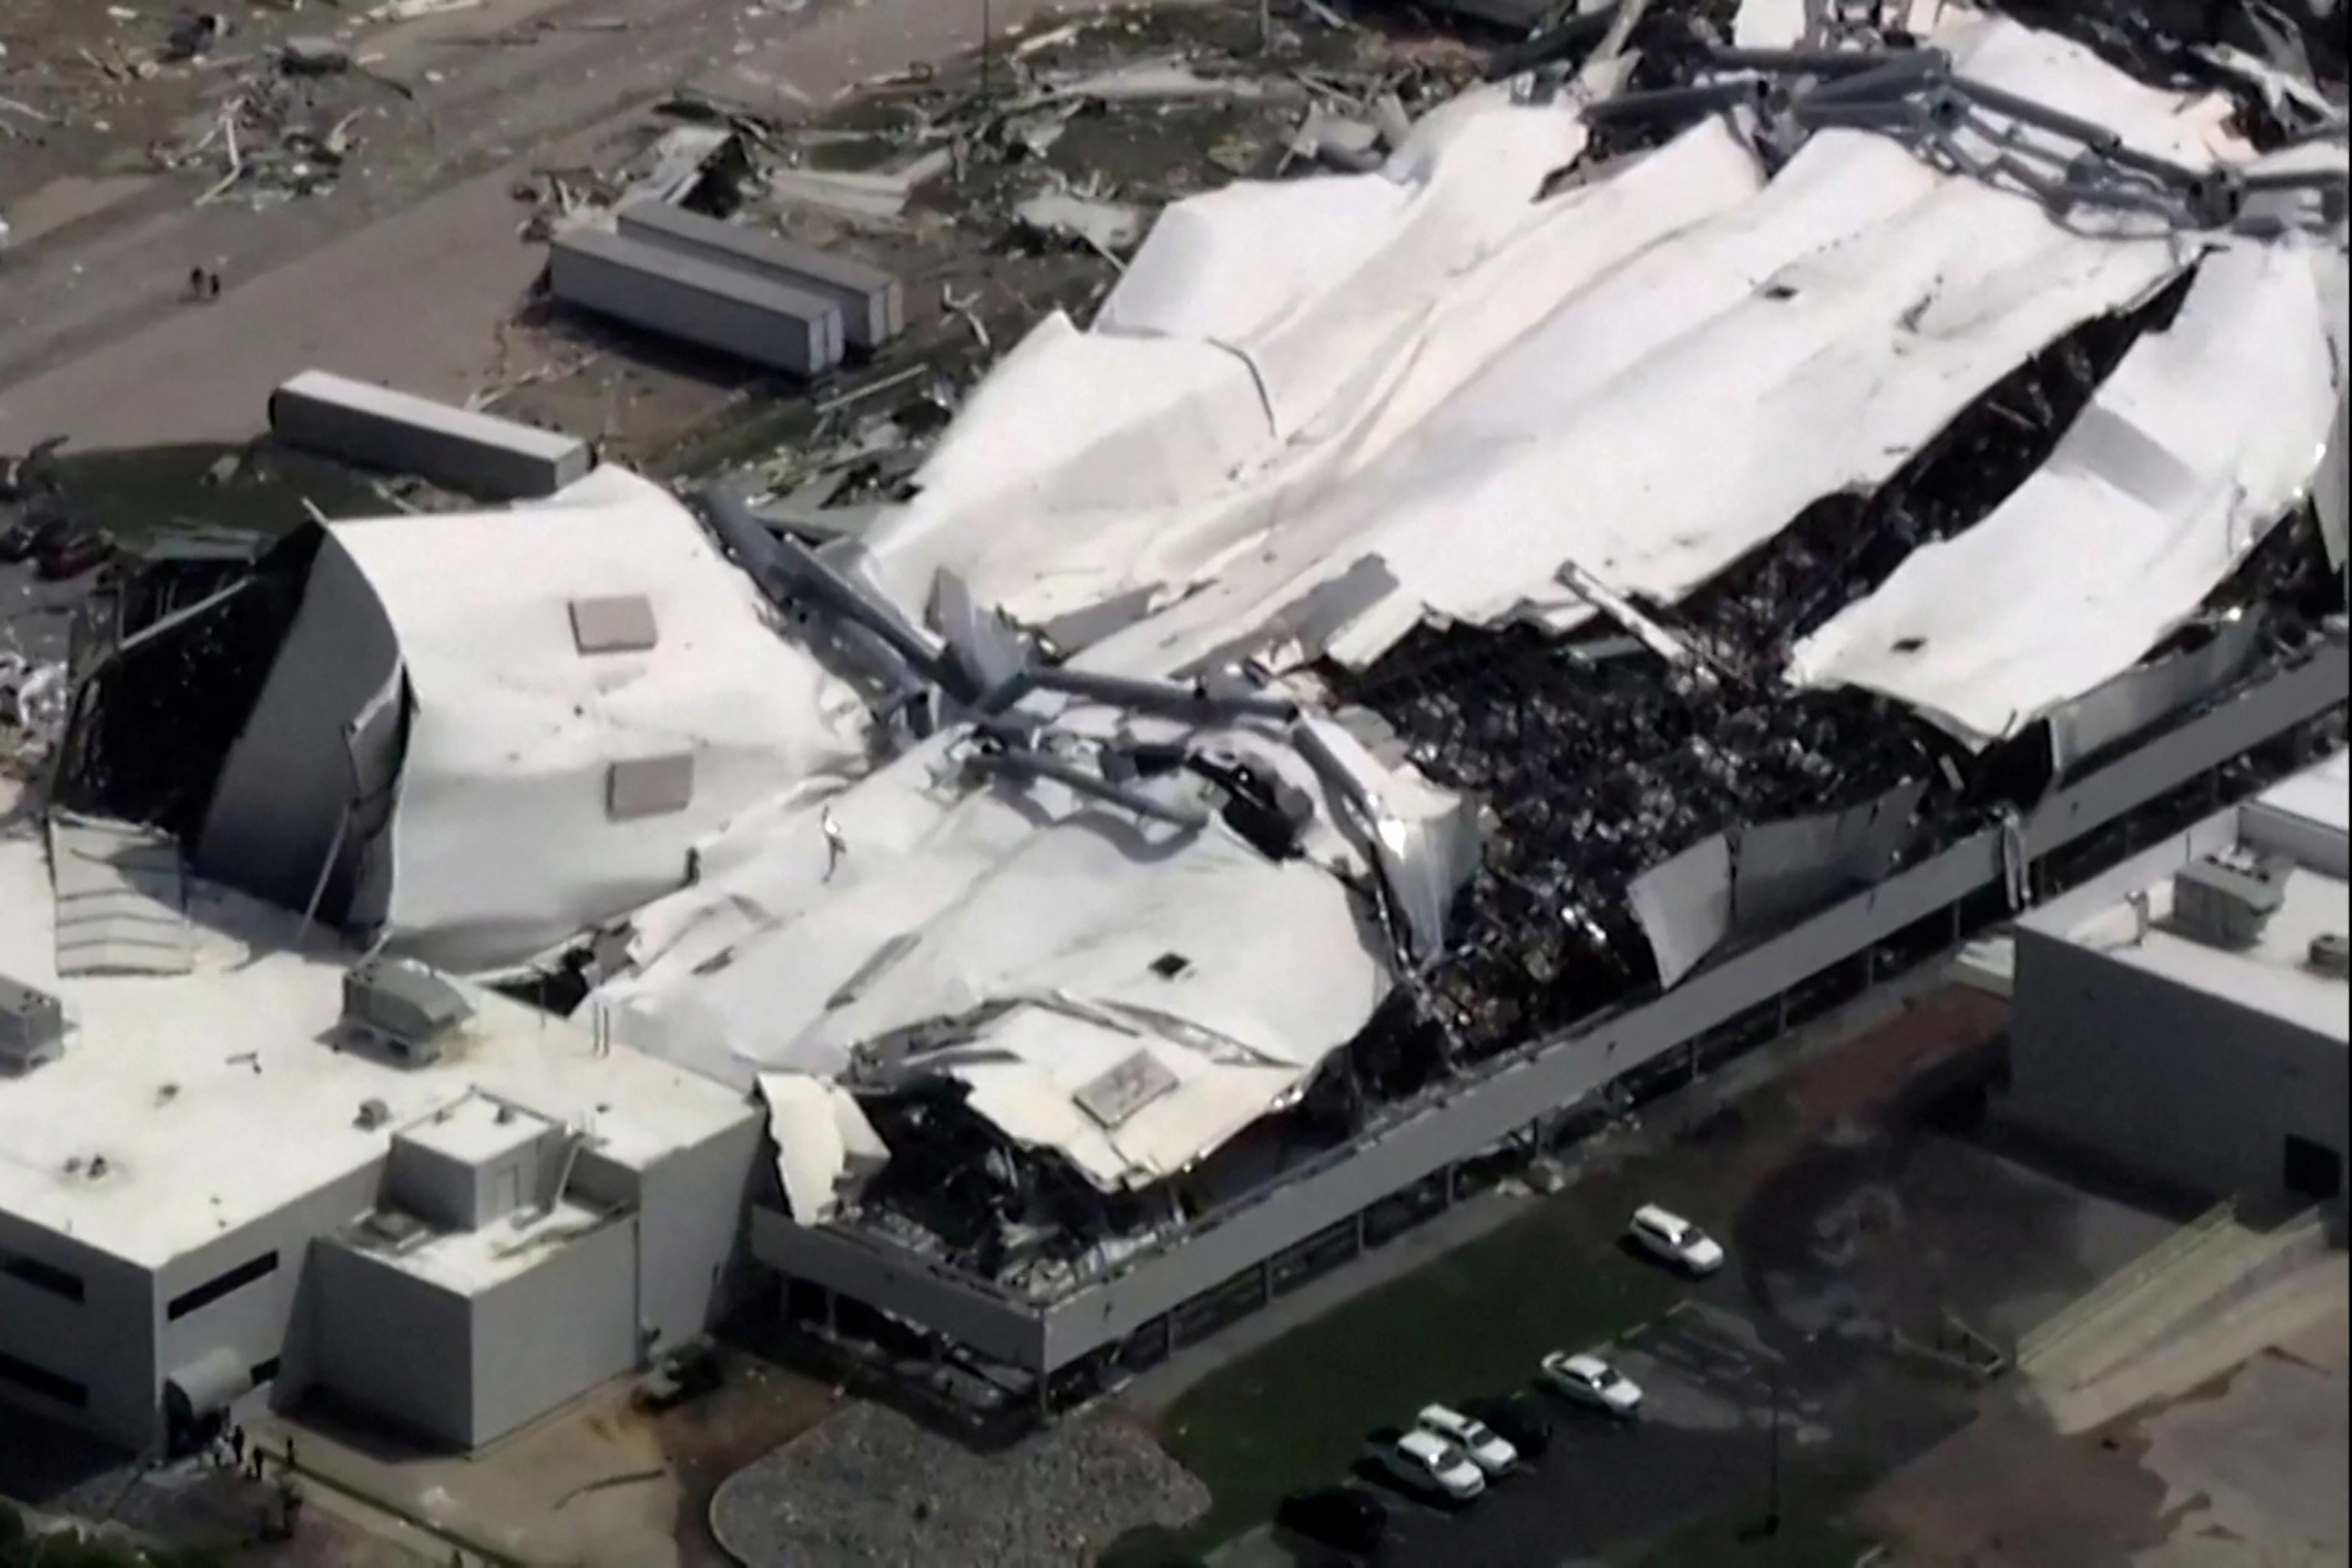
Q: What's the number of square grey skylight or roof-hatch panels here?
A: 3